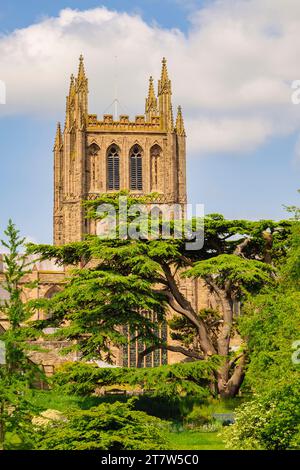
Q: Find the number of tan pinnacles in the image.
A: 6